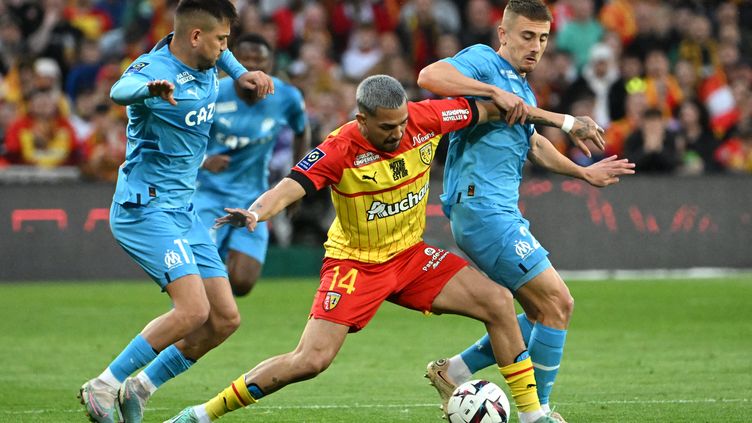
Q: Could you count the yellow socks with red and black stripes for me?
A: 2